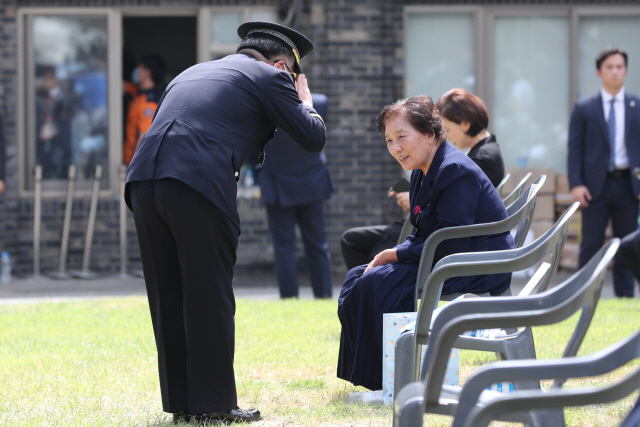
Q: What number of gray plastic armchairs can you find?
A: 6